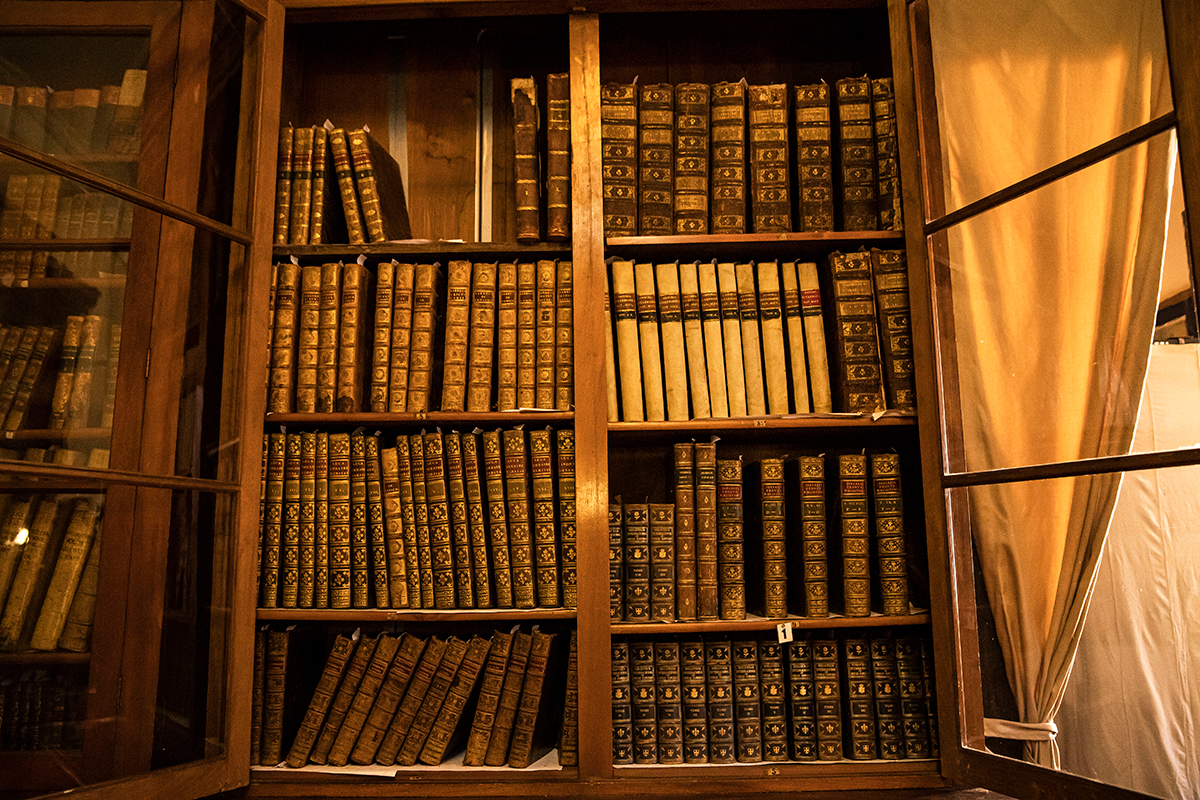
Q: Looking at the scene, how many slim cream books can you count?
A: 11